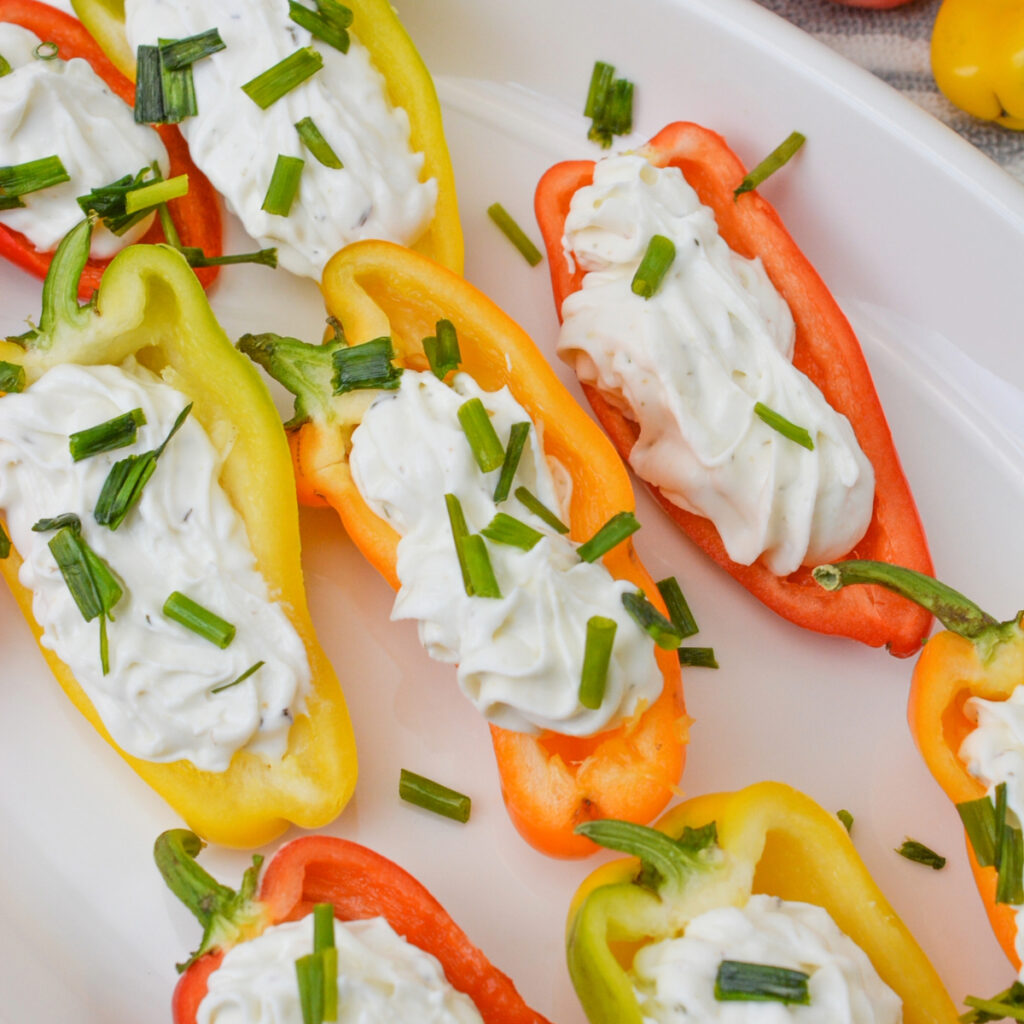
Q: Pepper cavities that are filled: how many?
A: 8